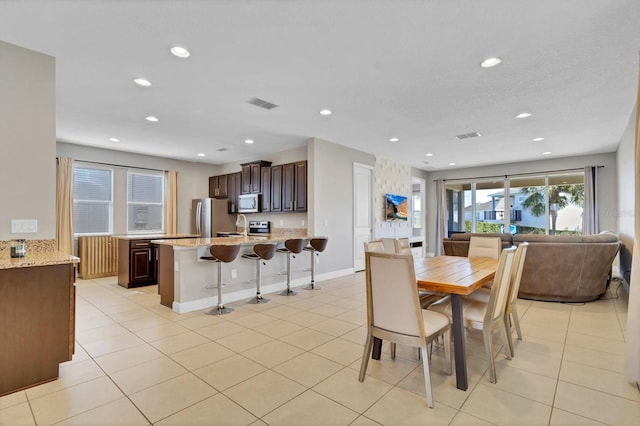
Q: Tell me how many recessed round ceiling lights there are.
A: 14